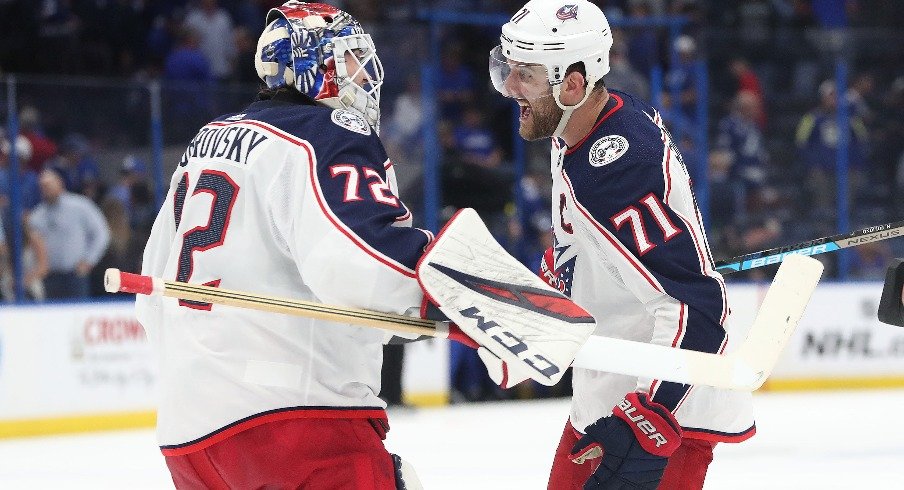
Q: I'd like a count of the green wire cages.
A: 0